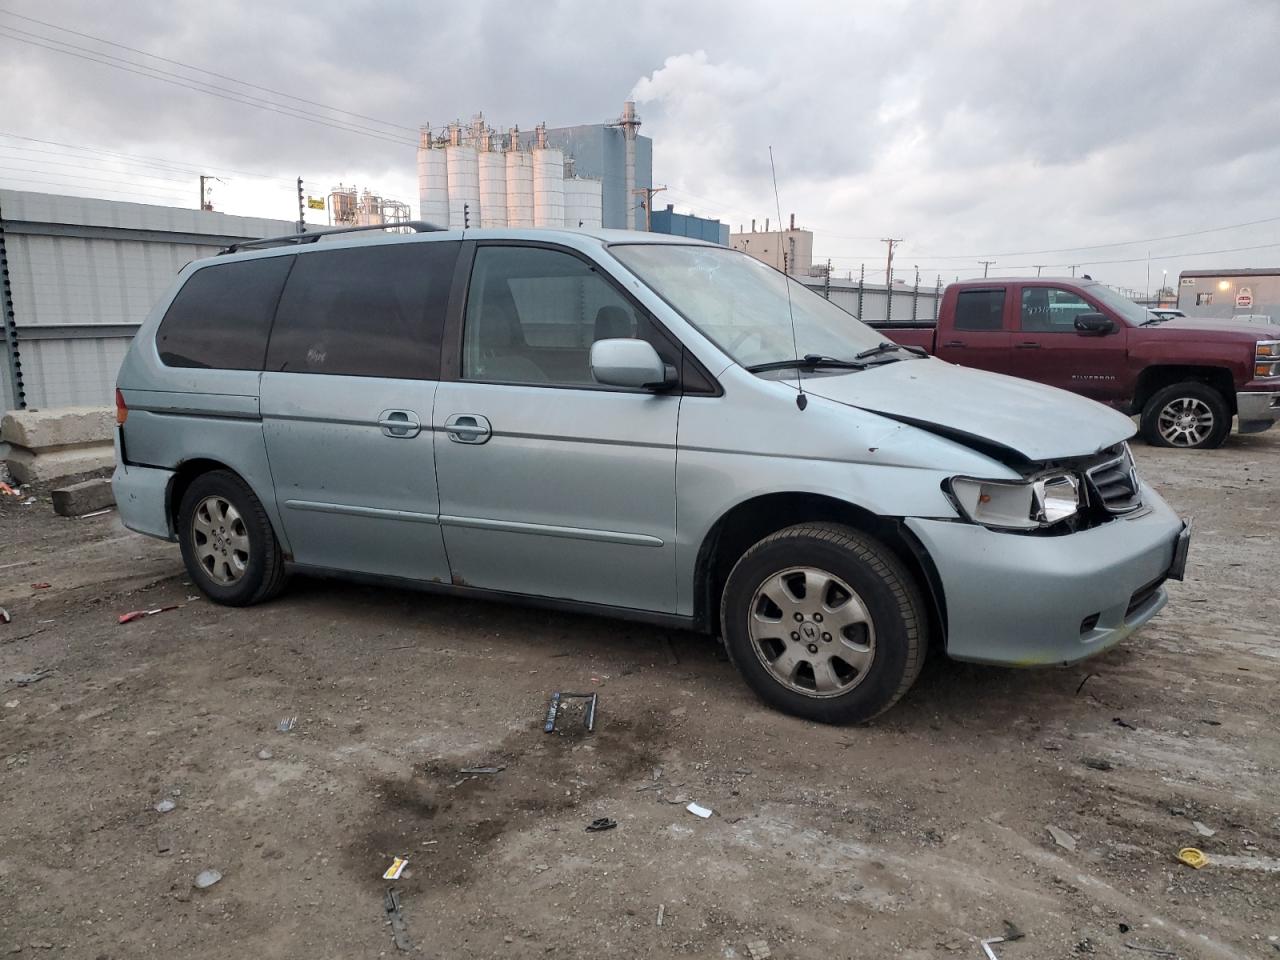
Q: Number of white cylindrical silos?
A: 6